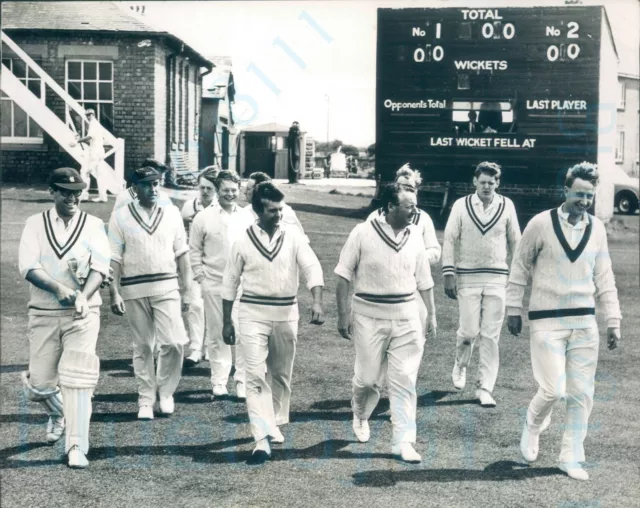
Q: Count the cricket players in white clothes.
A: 12